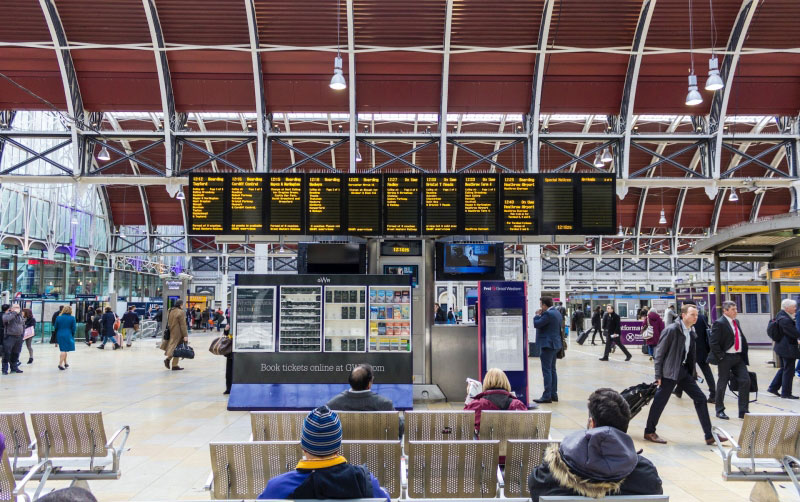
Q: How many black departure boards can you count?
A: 11